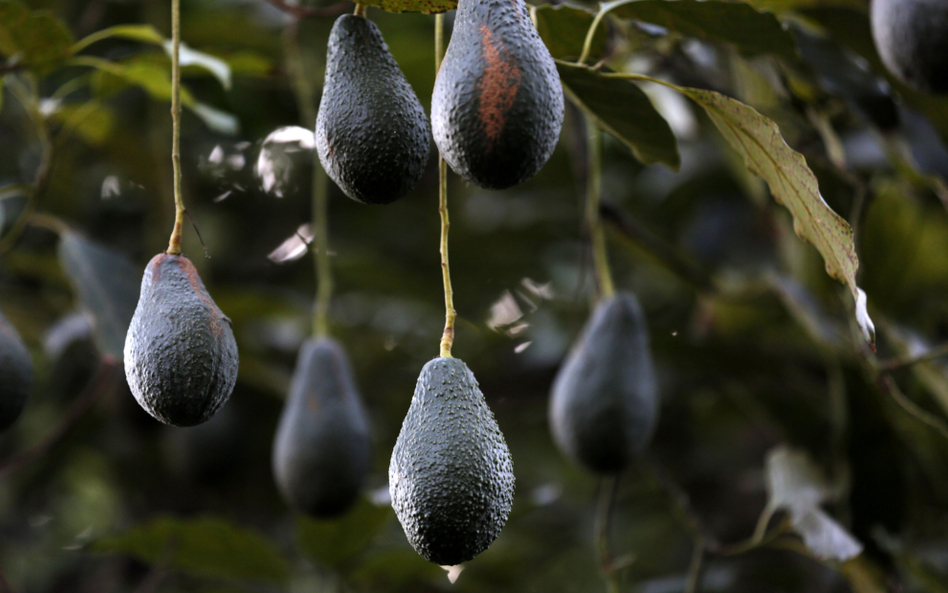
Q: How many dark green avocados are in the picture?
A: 8